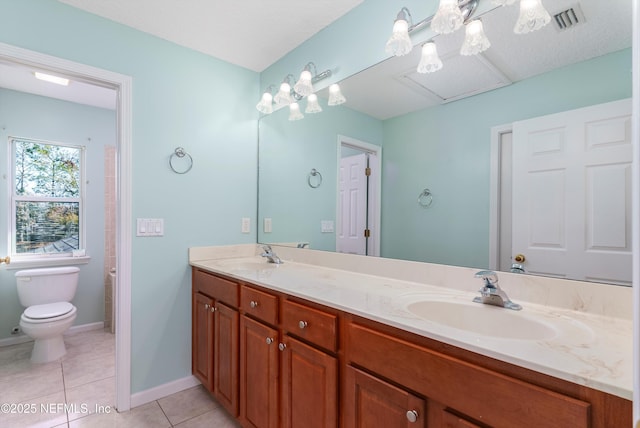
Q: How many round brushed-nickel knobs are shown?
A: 7